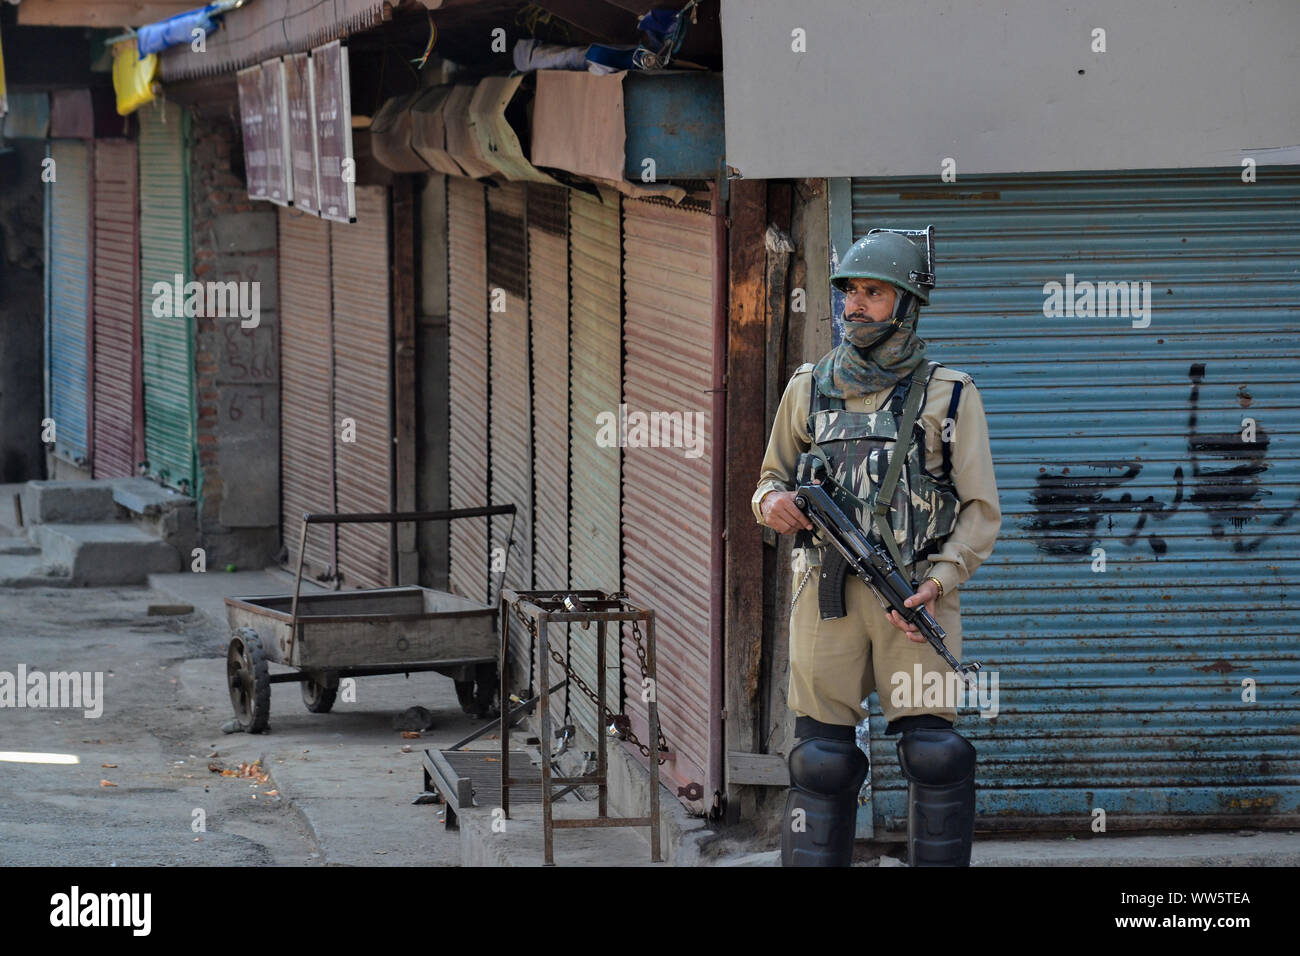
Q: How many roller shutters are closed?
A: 11